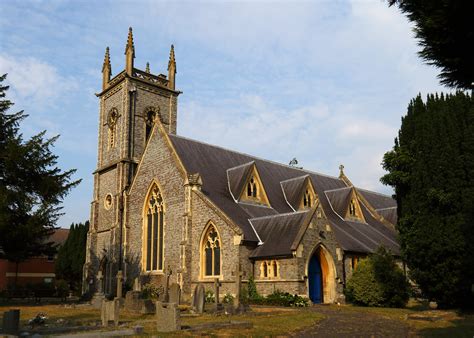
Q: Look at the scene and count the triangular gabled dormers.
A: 3